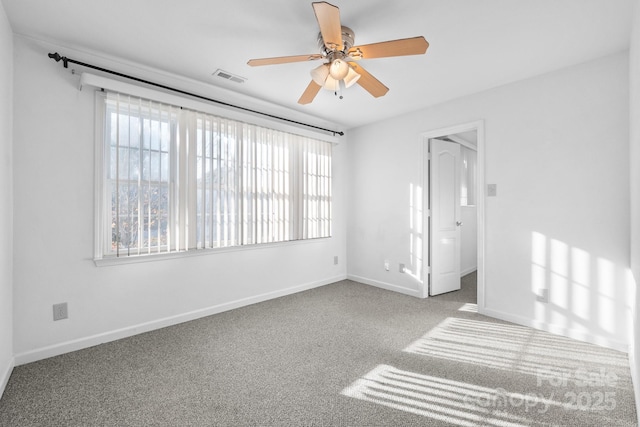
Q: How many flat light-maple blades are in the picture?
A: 5